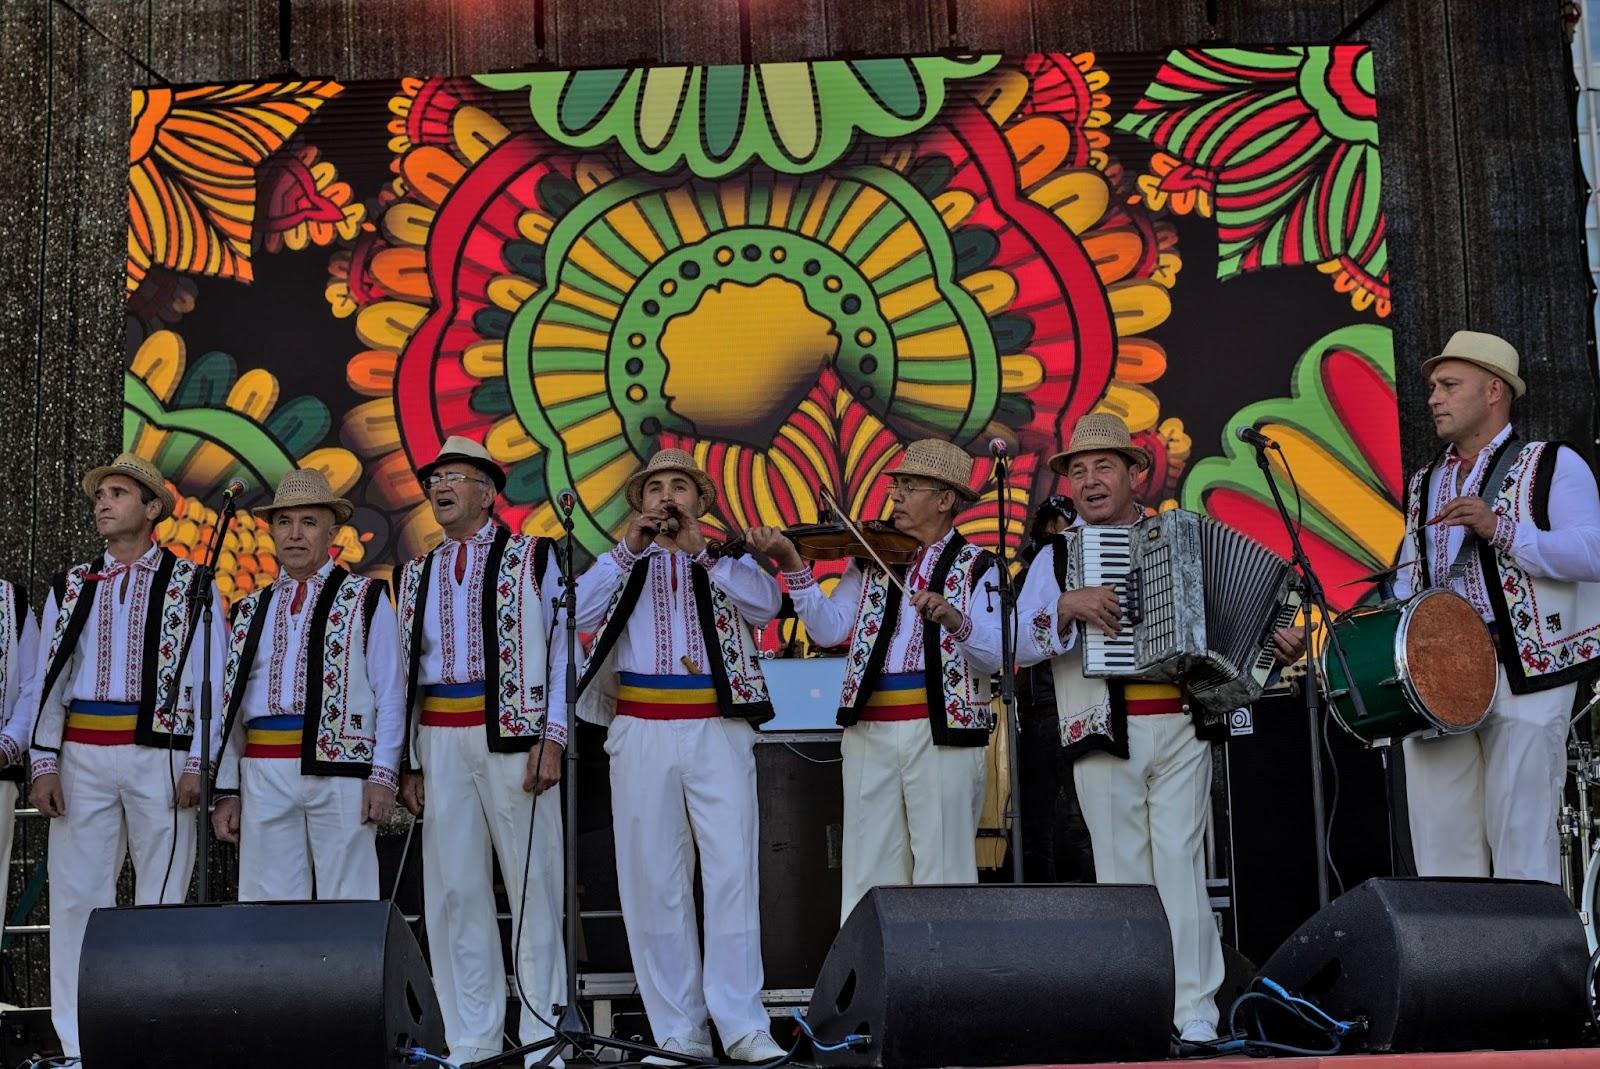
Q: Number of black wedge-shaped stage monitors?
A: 3